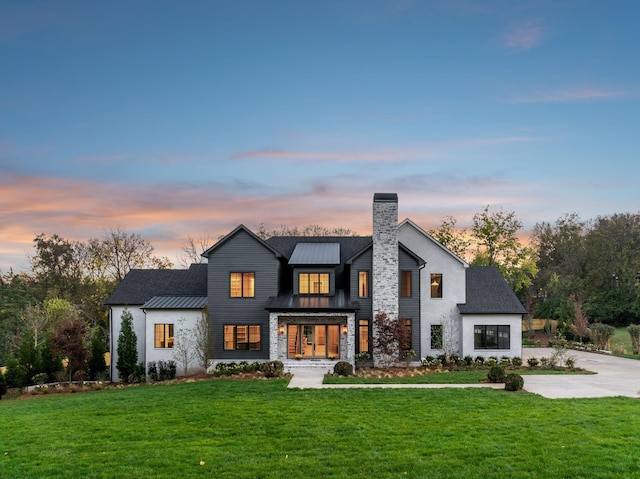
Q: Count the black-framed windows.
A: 11